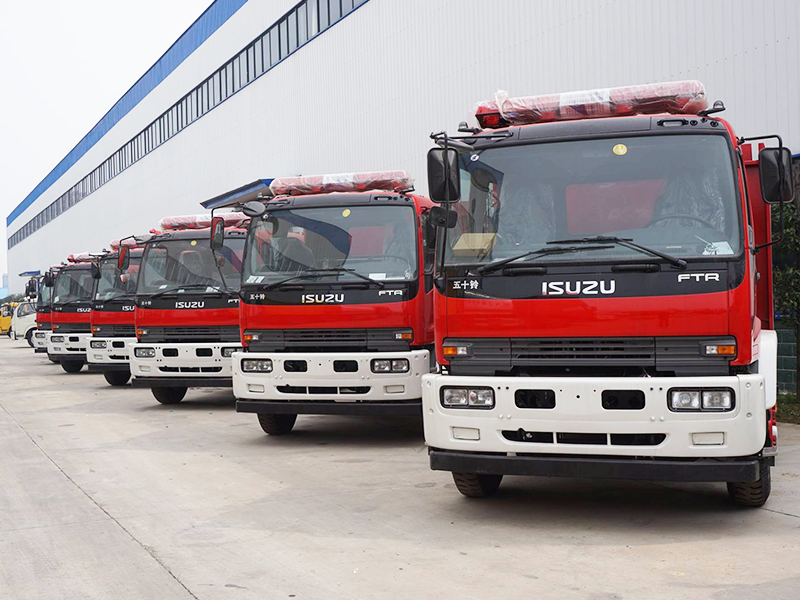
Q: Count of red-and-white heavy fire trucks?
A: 6